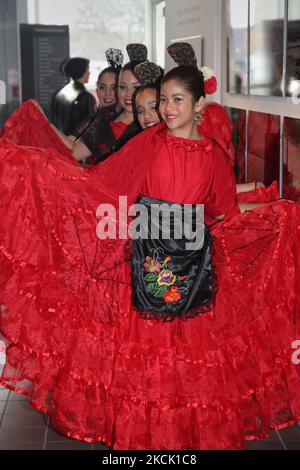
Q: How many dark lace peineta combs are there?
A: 4